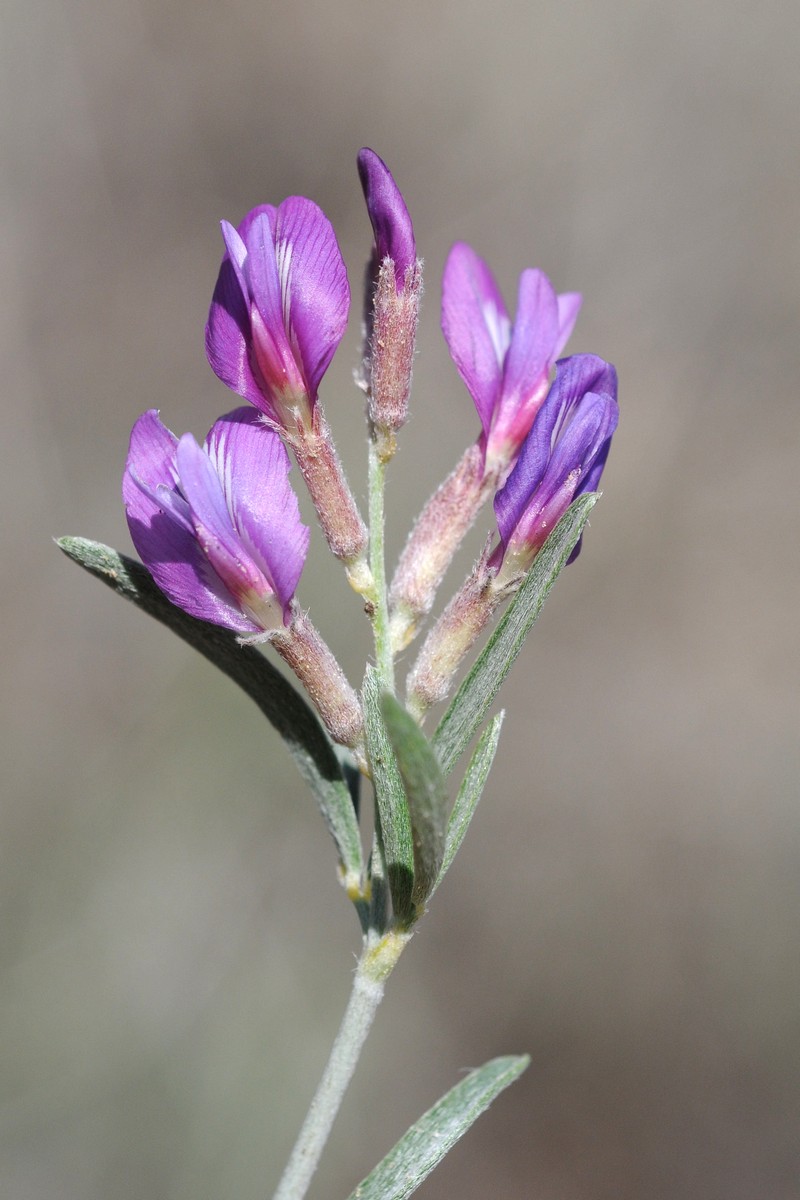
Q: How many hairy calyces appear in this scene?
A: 5